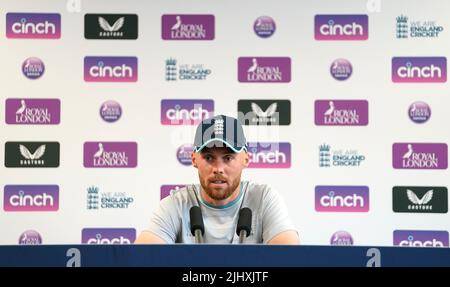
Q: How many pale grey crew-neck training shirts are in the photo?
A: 1